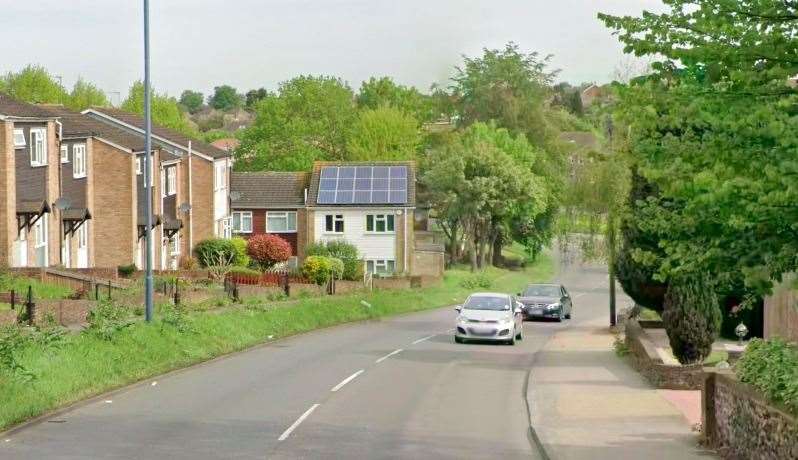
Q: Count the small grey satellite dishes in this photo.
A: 3